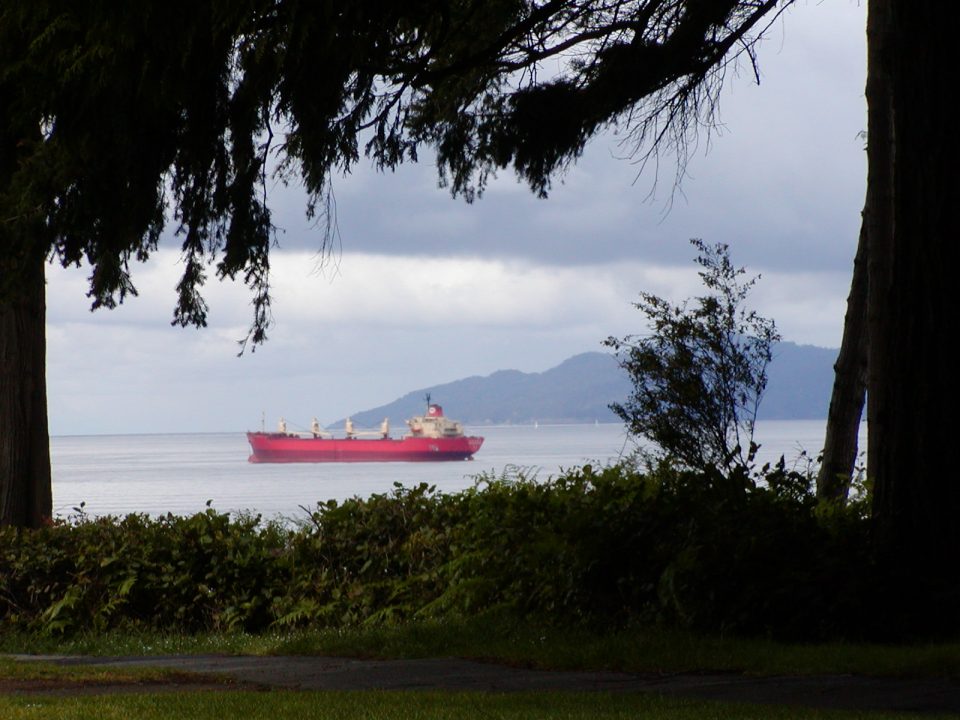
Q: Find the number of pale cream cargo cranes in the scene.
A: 4